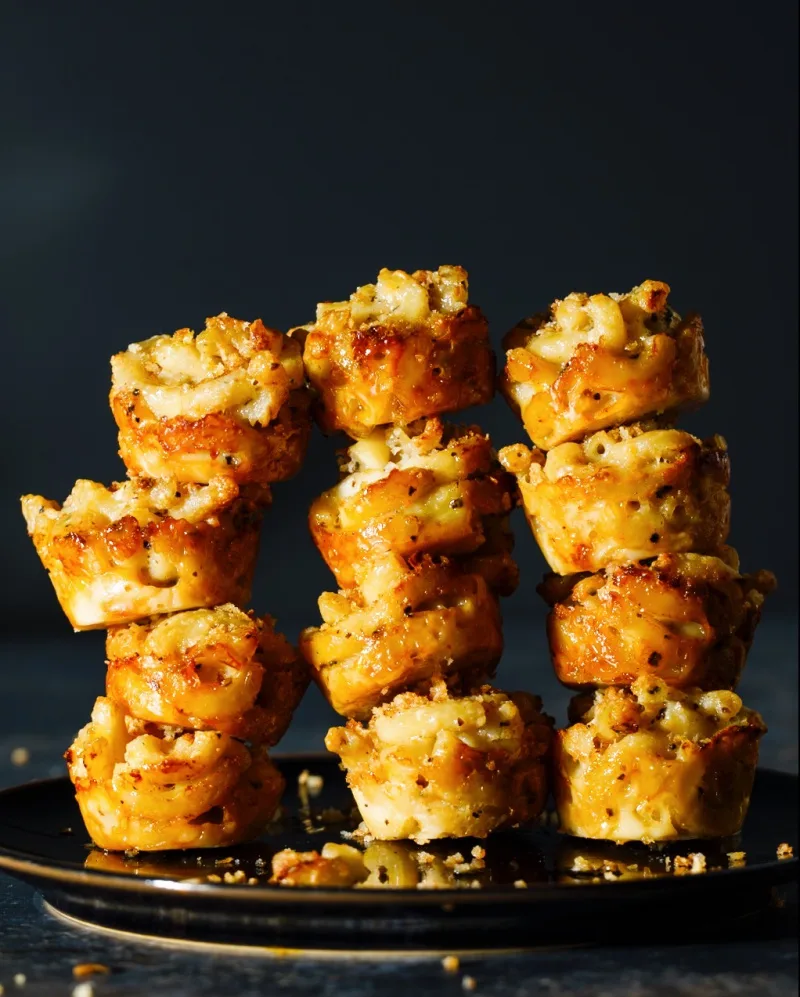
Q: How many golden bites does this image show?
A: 12